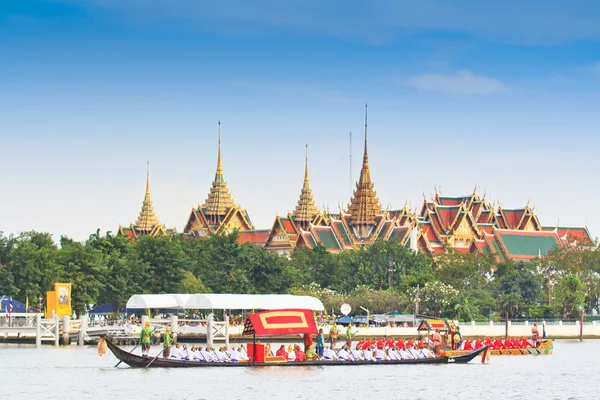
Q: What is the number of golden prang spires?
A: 4